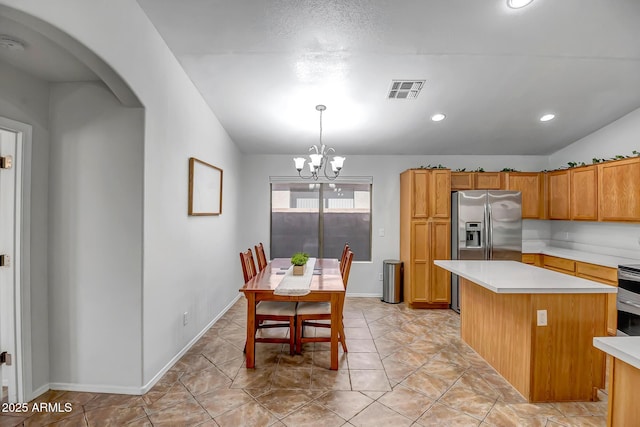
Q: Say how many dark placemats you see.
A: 4